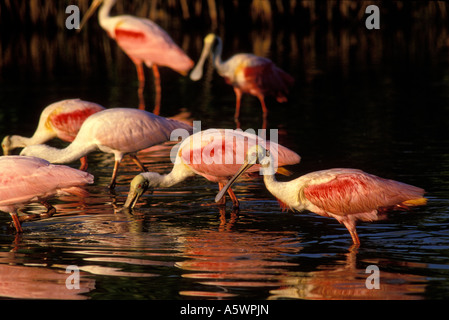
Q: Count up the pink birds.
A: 7